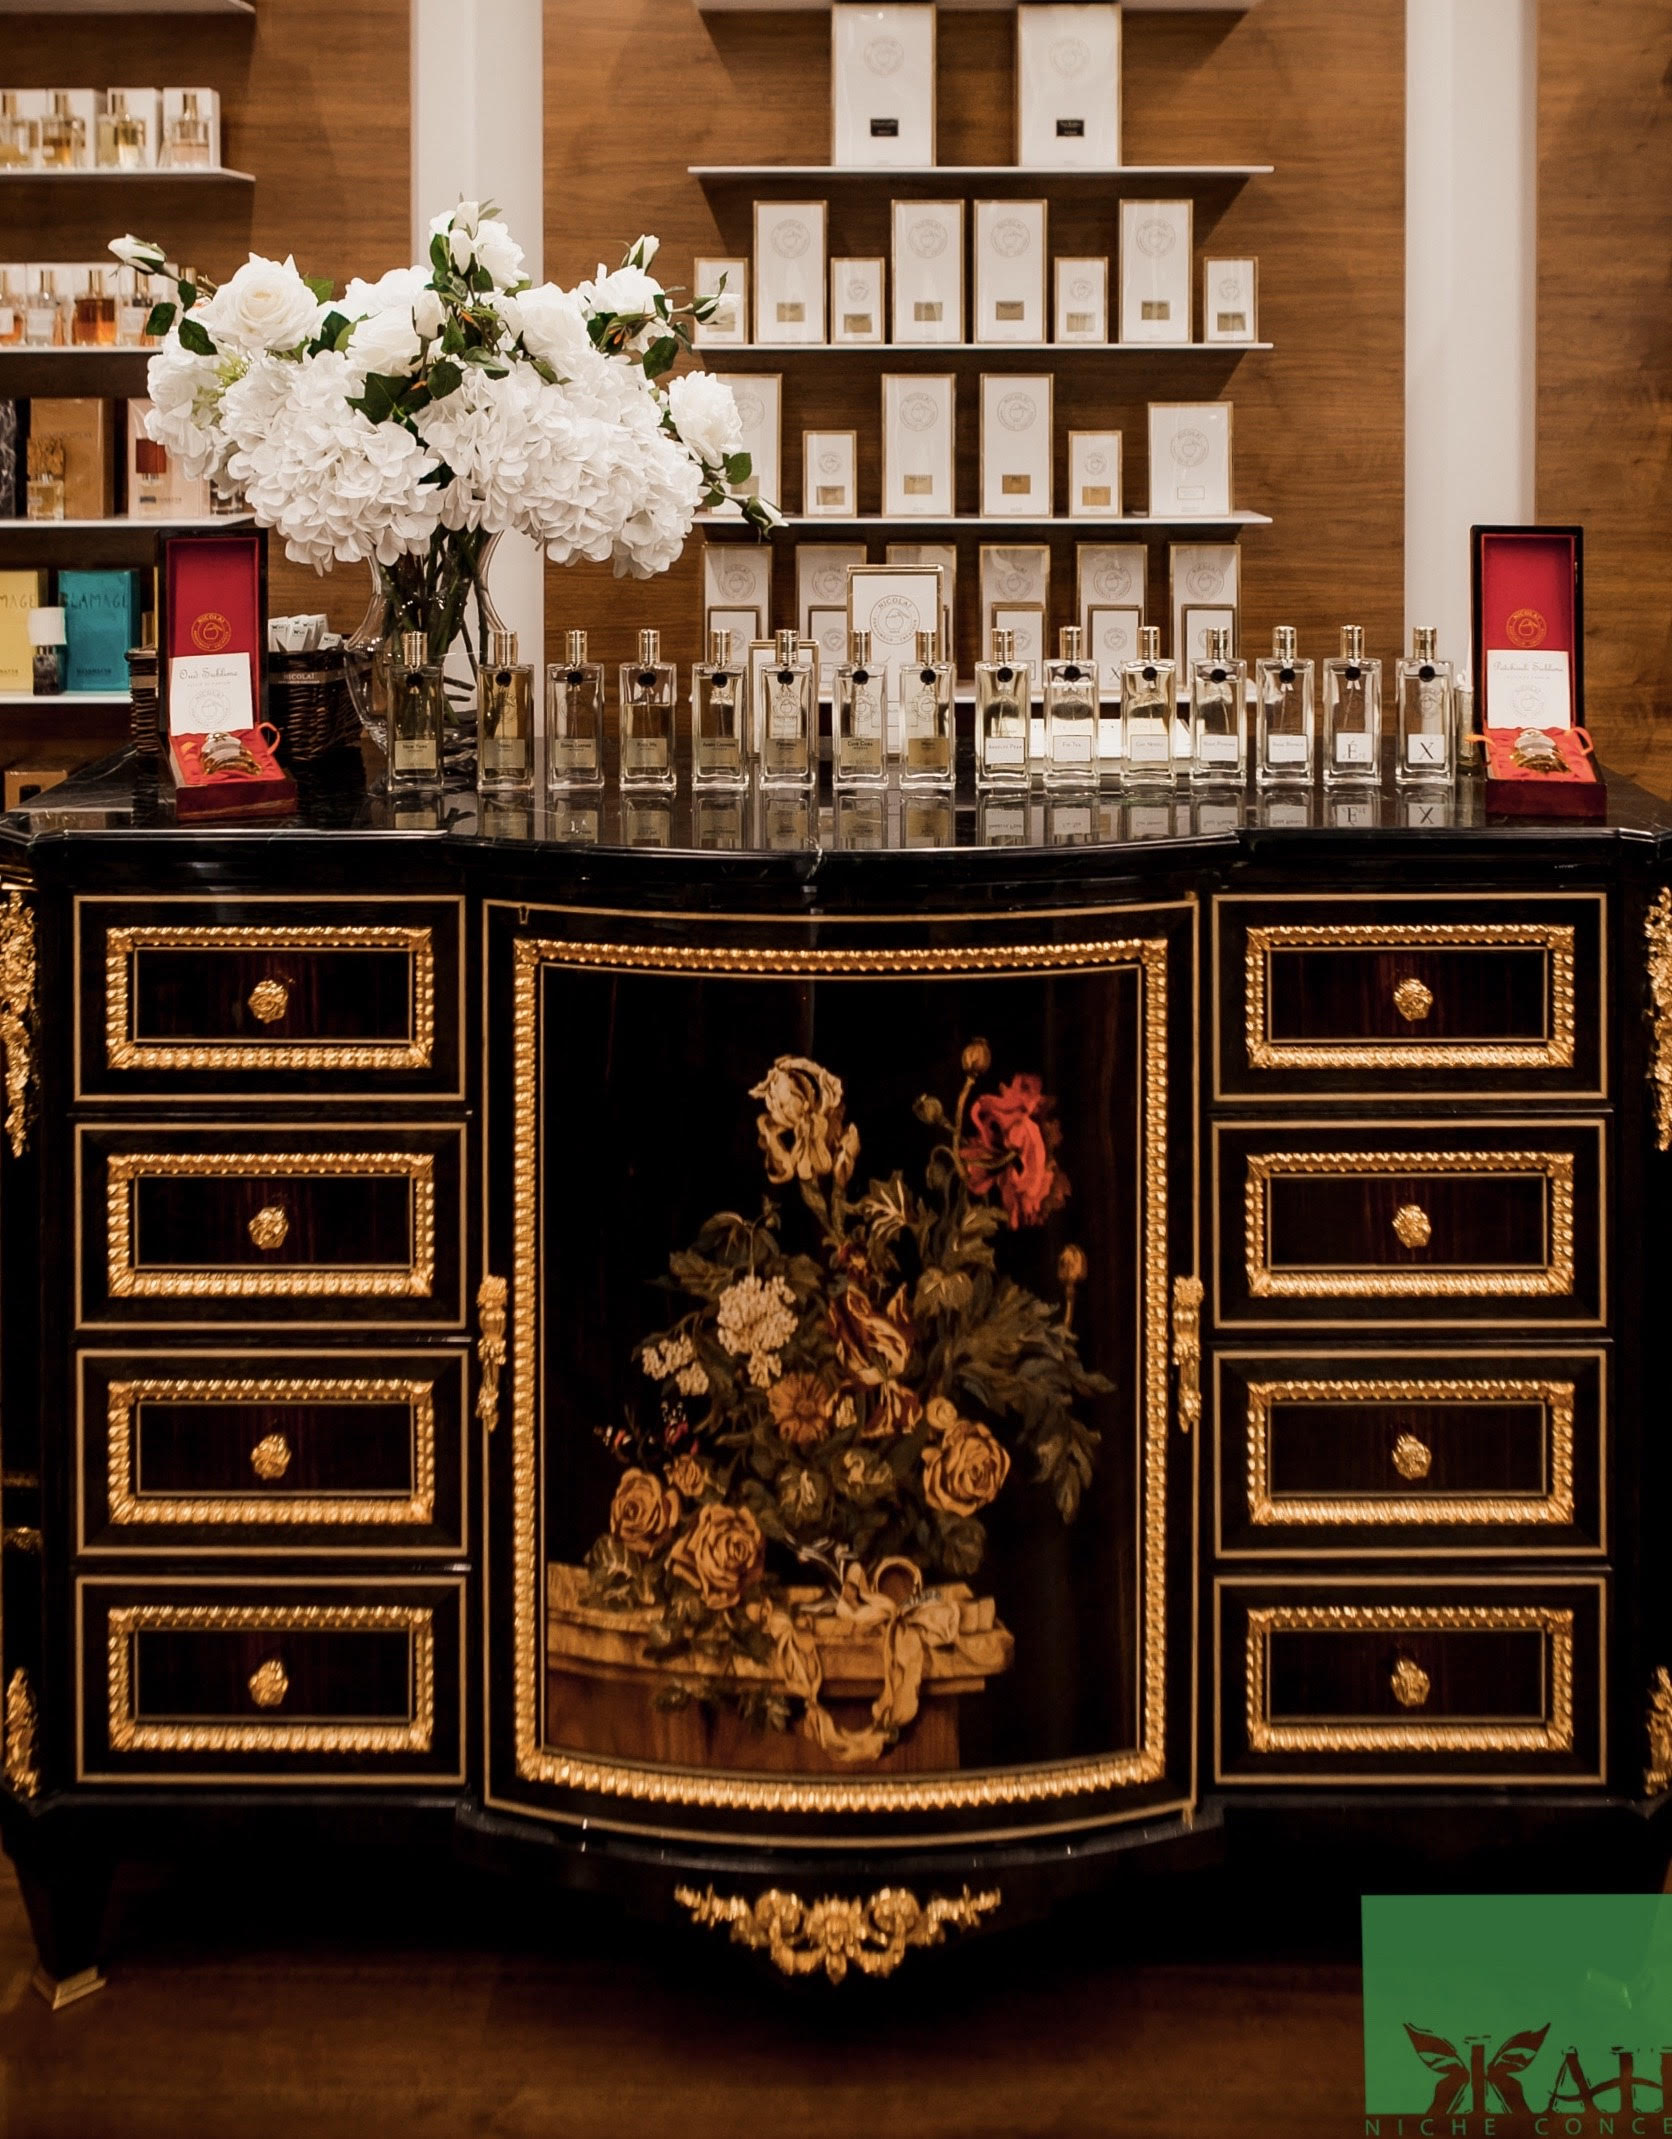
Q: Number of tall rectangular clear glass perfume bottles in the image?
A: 15